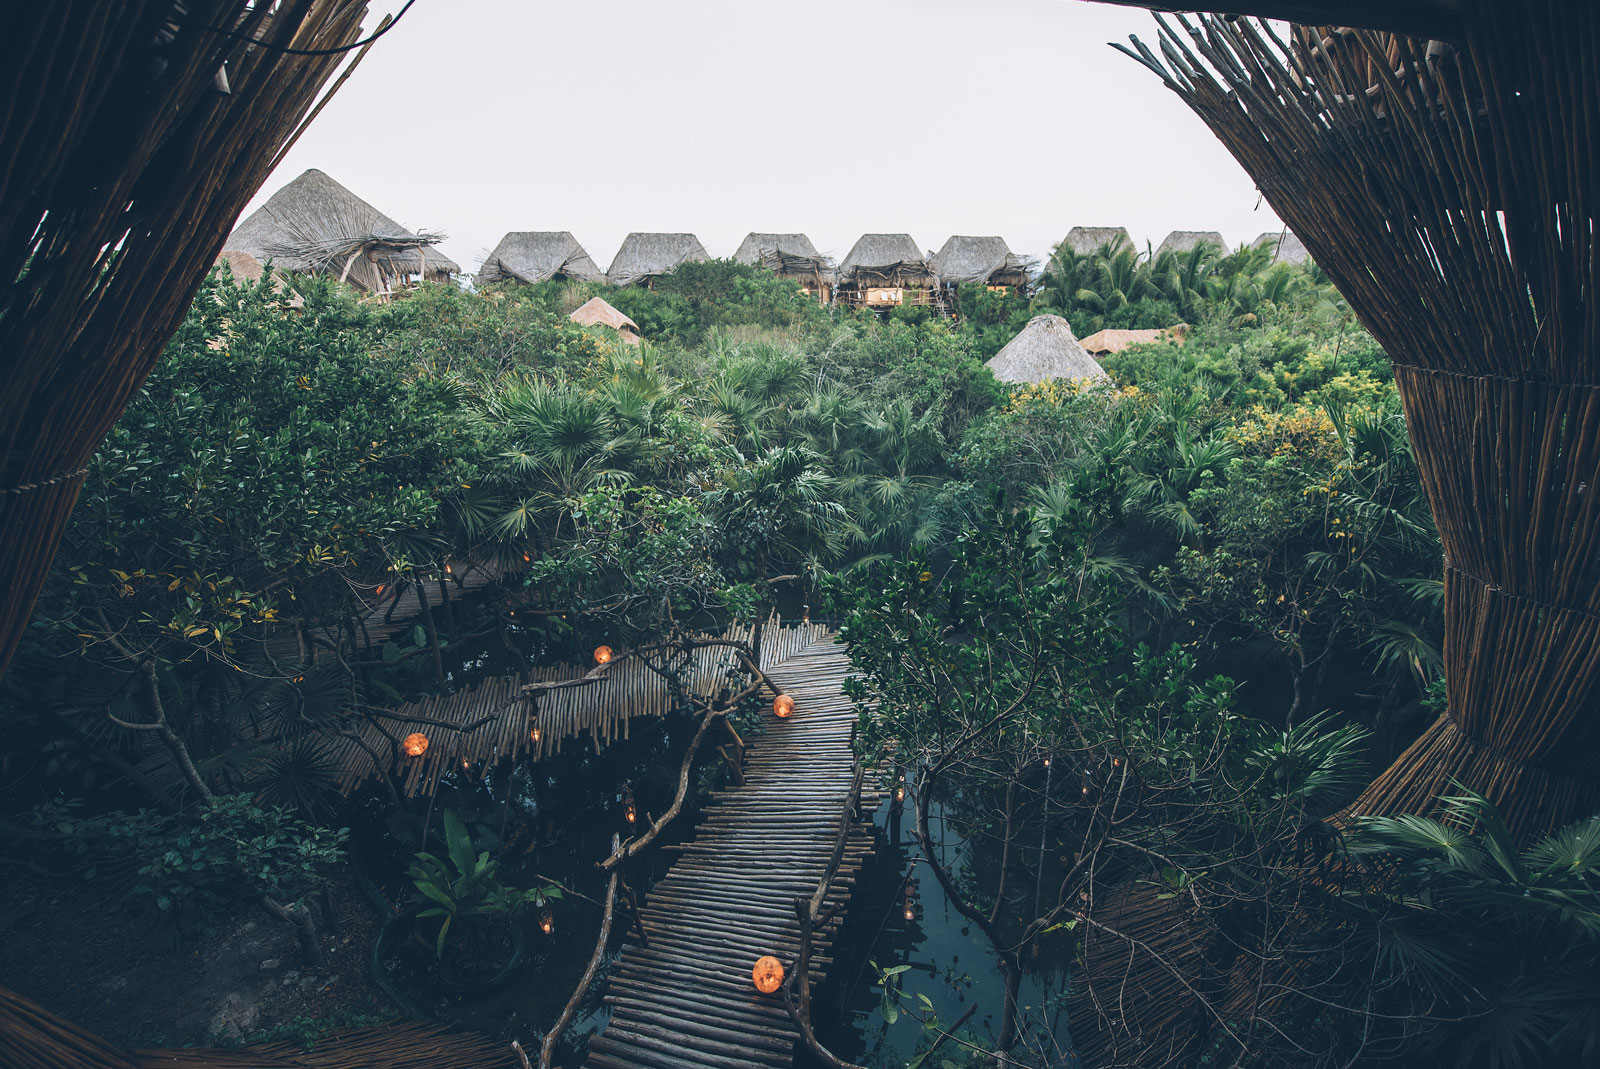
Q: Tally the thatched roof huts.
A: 13